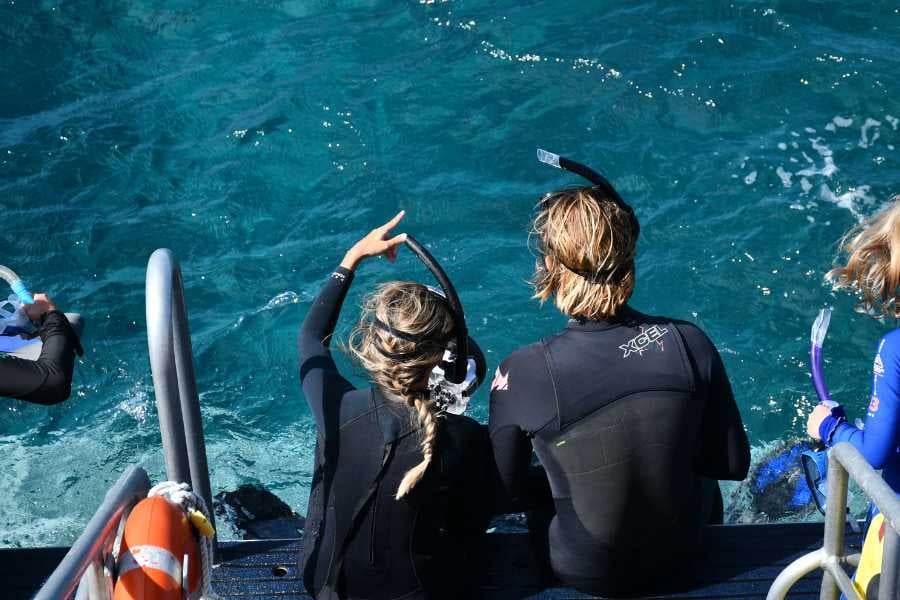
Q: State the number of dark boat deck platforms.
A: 1